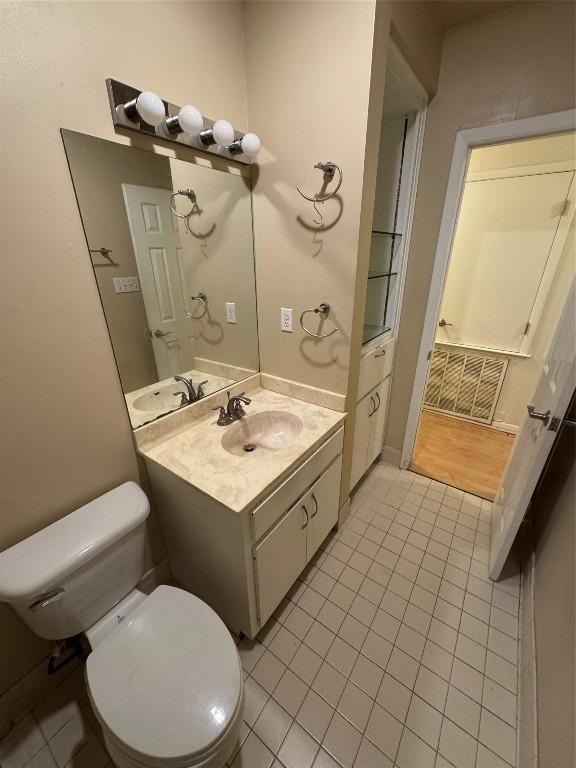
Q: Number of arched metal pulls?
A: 5